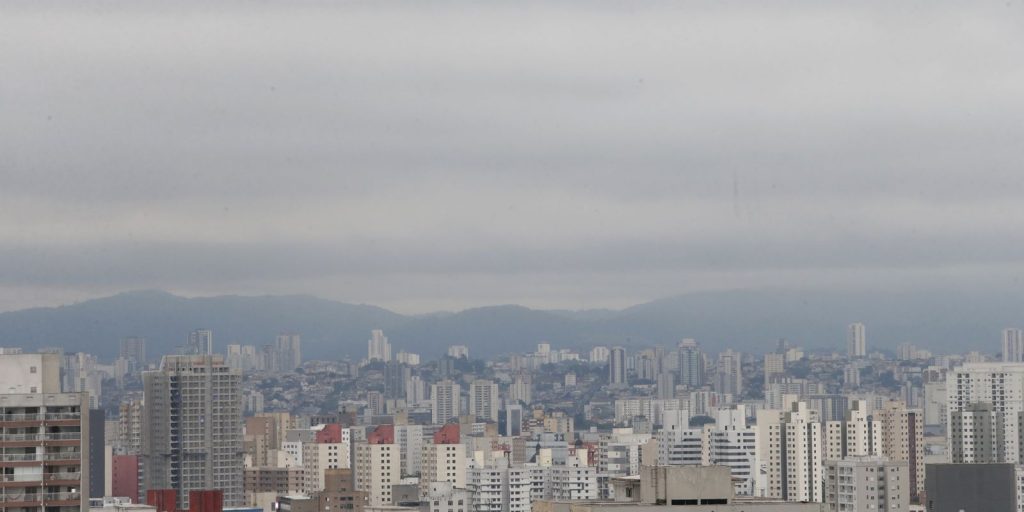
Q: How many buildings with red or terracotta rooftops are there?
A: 3